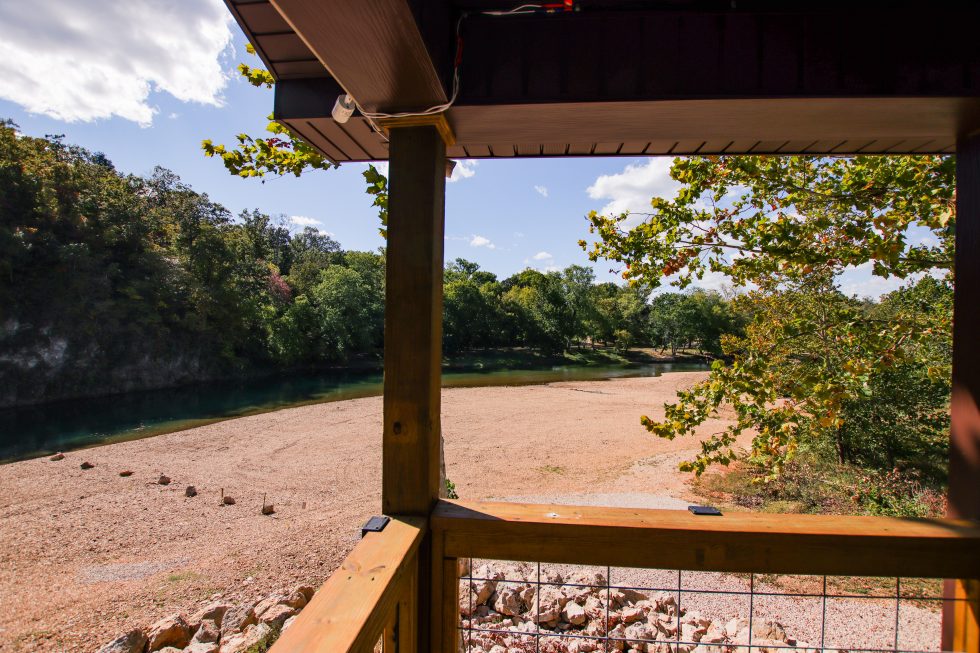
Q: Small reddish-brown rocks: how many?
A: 7